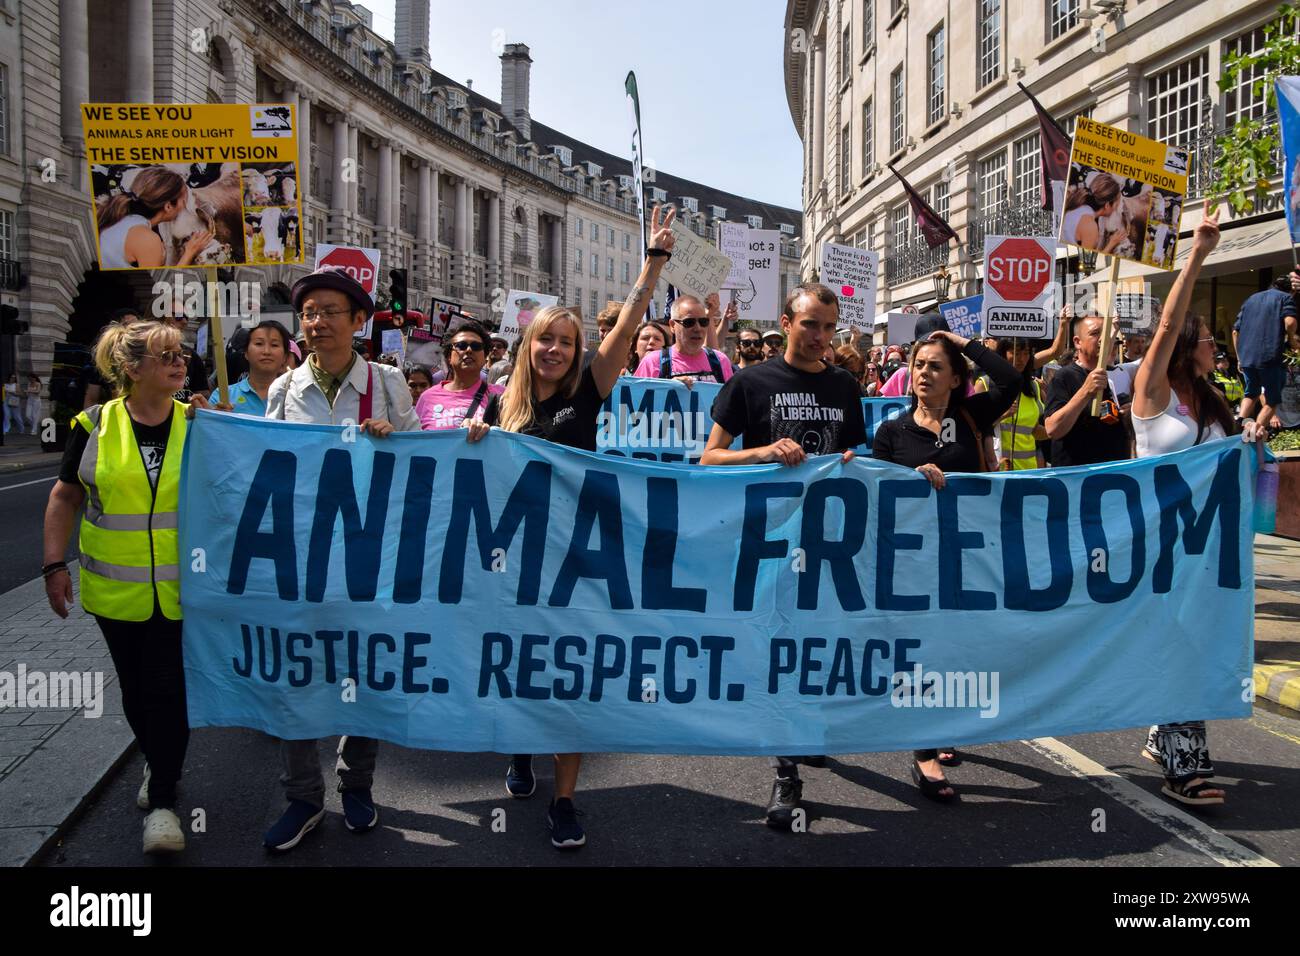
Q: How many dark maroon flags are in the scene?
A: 2